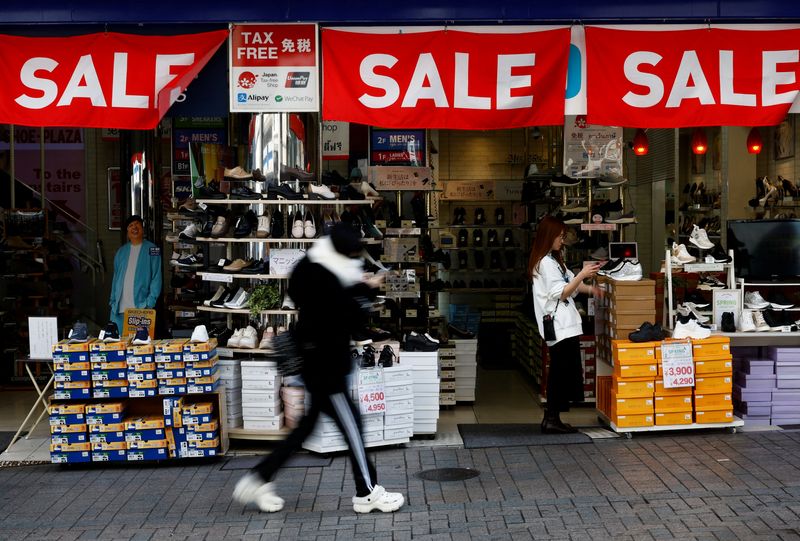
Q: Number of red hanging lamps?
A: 3